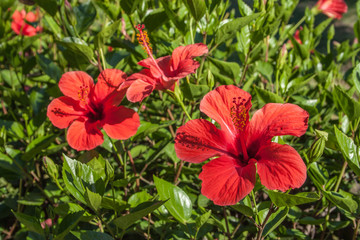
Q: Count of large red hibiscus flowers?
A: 3